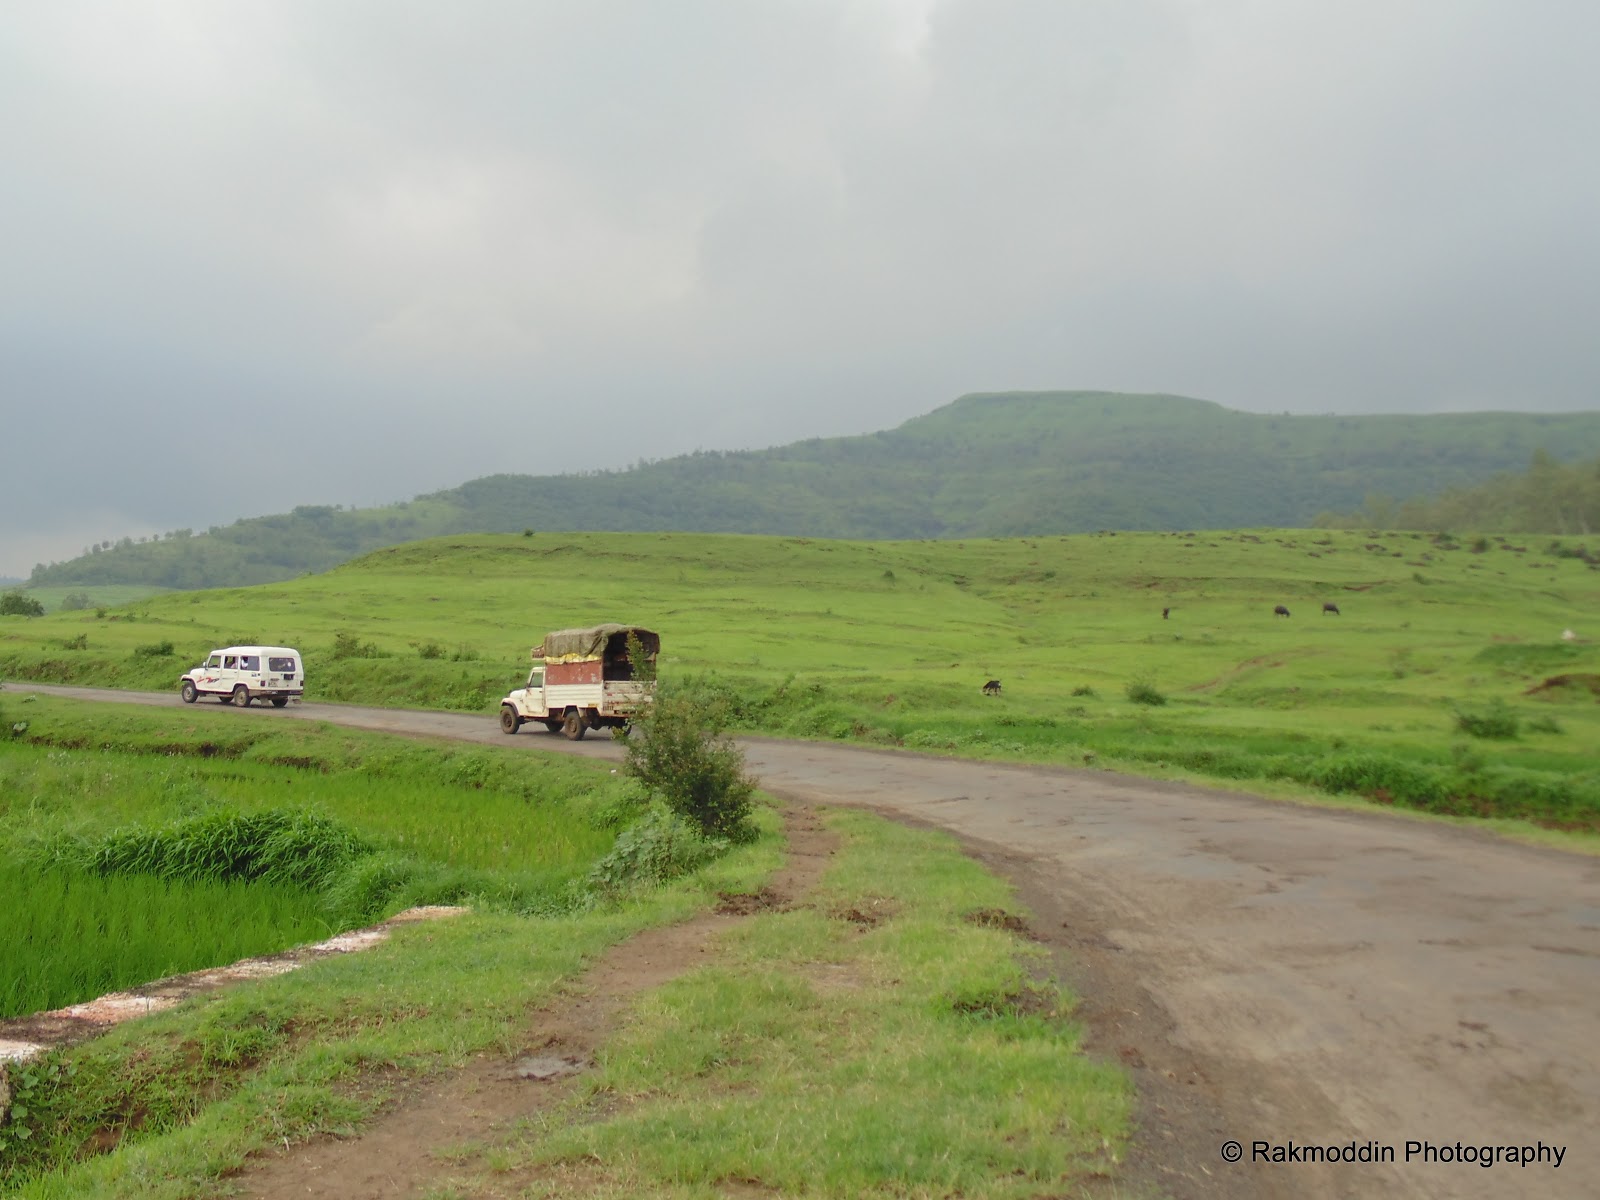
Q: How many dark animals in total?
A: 4